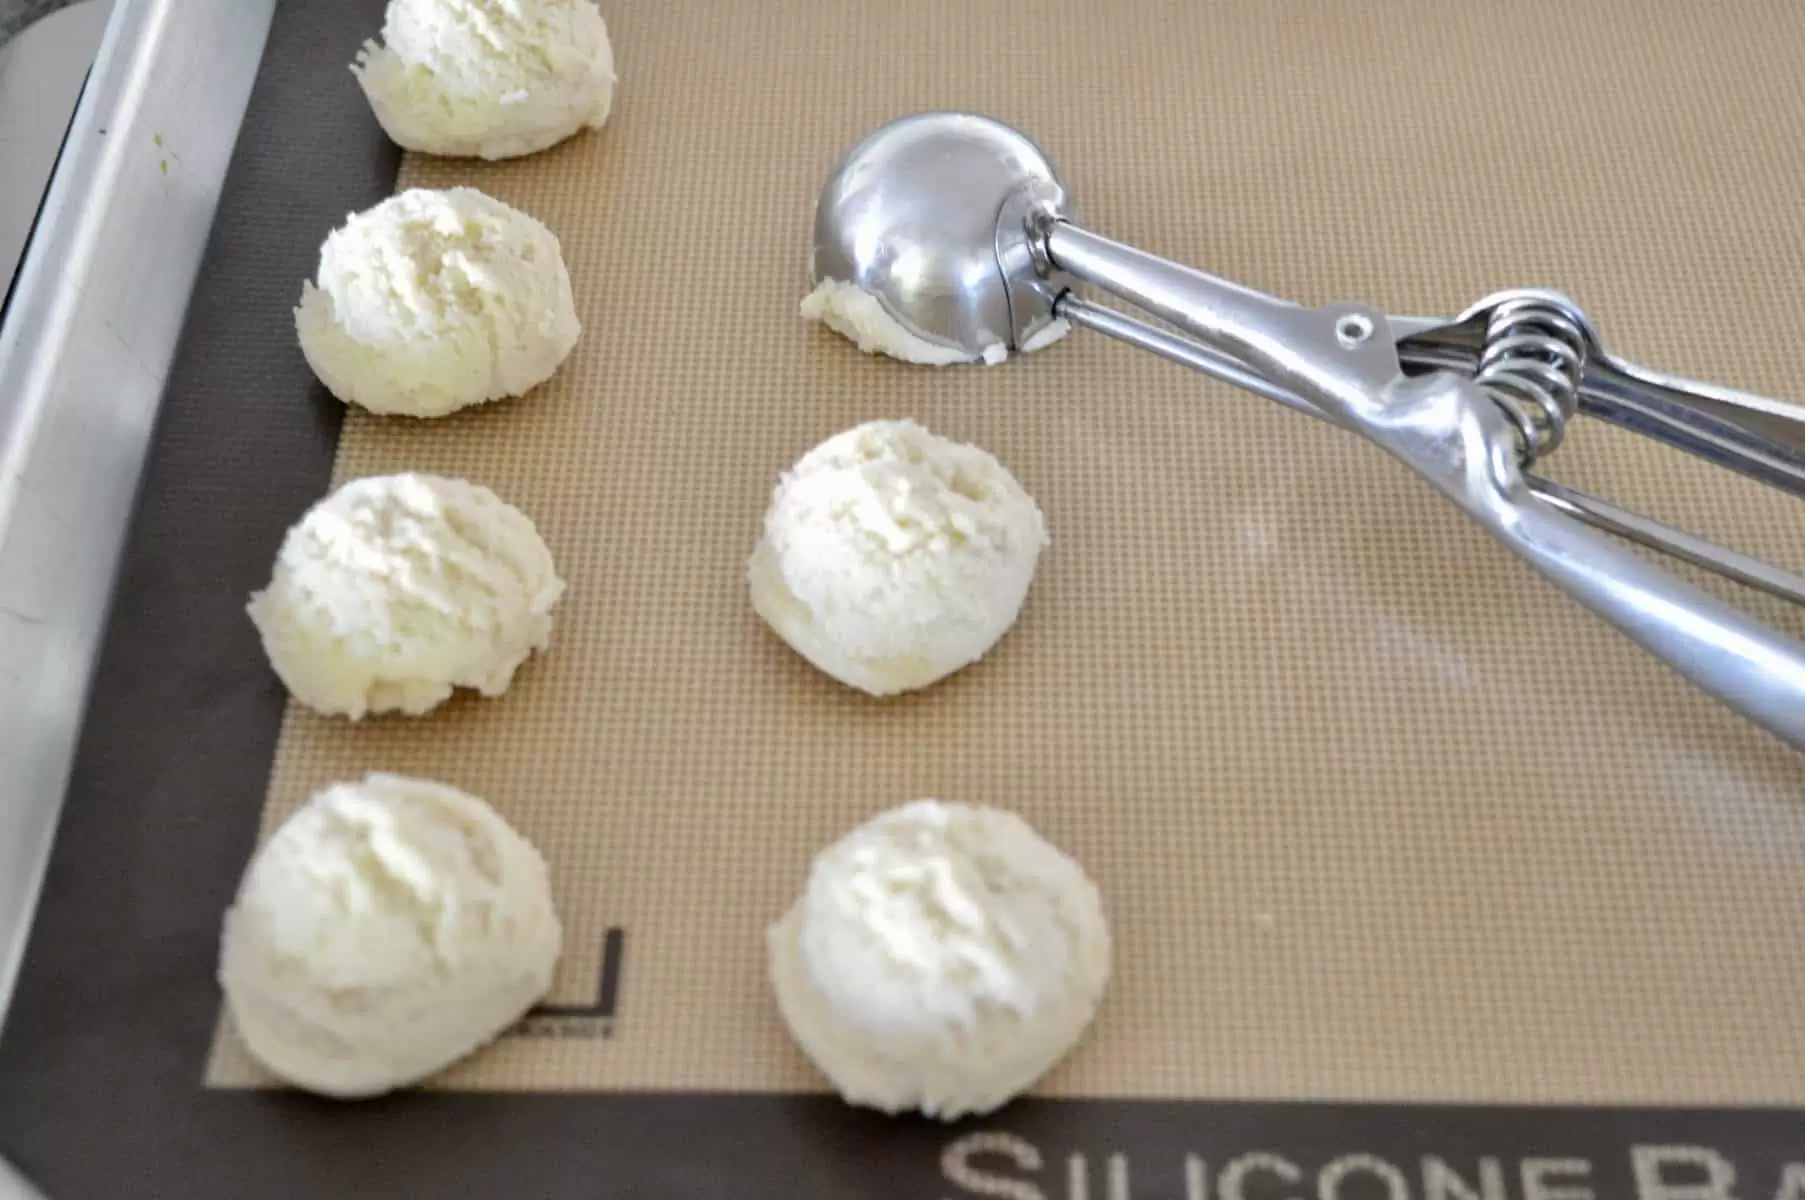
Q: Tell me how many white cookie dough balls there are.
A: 6